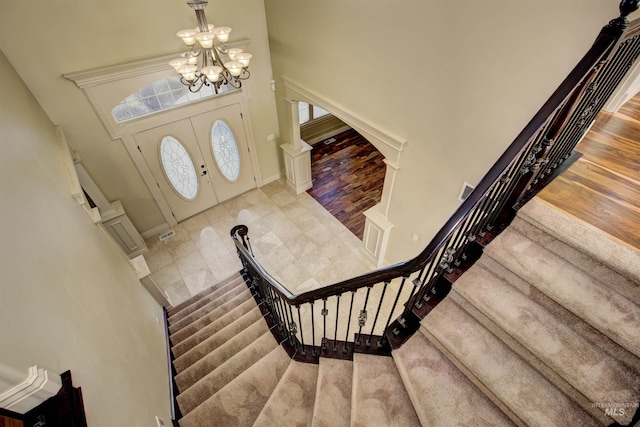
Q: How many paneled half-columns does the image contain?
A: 4